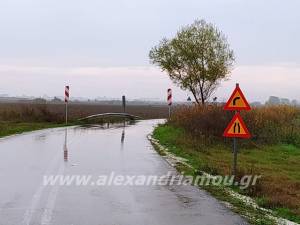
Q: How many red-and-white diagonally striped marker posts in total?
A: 2